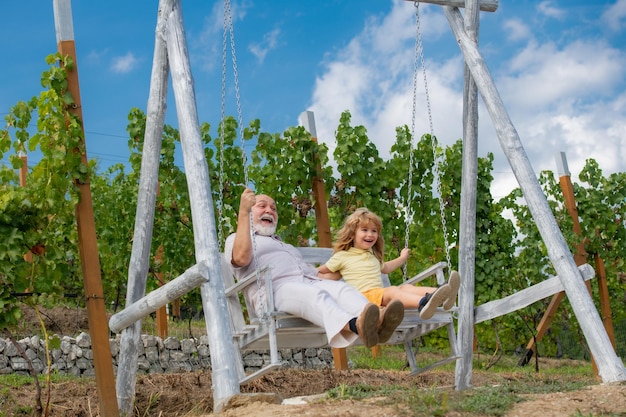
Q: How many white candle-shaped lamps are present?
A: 0